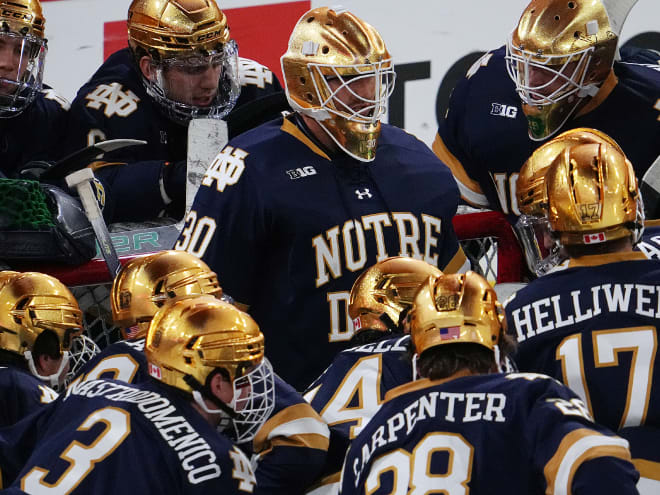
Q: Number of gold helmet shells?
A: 11